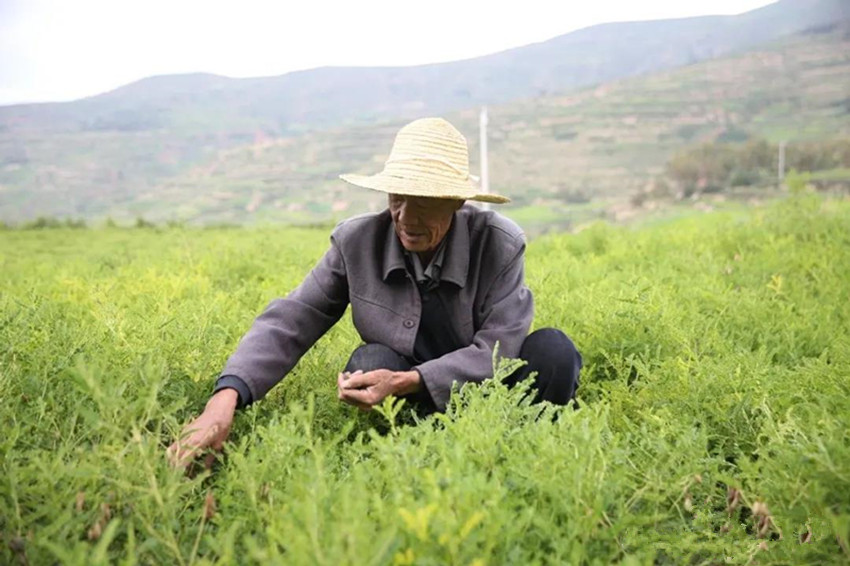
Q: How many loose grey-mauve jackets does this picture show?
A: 1